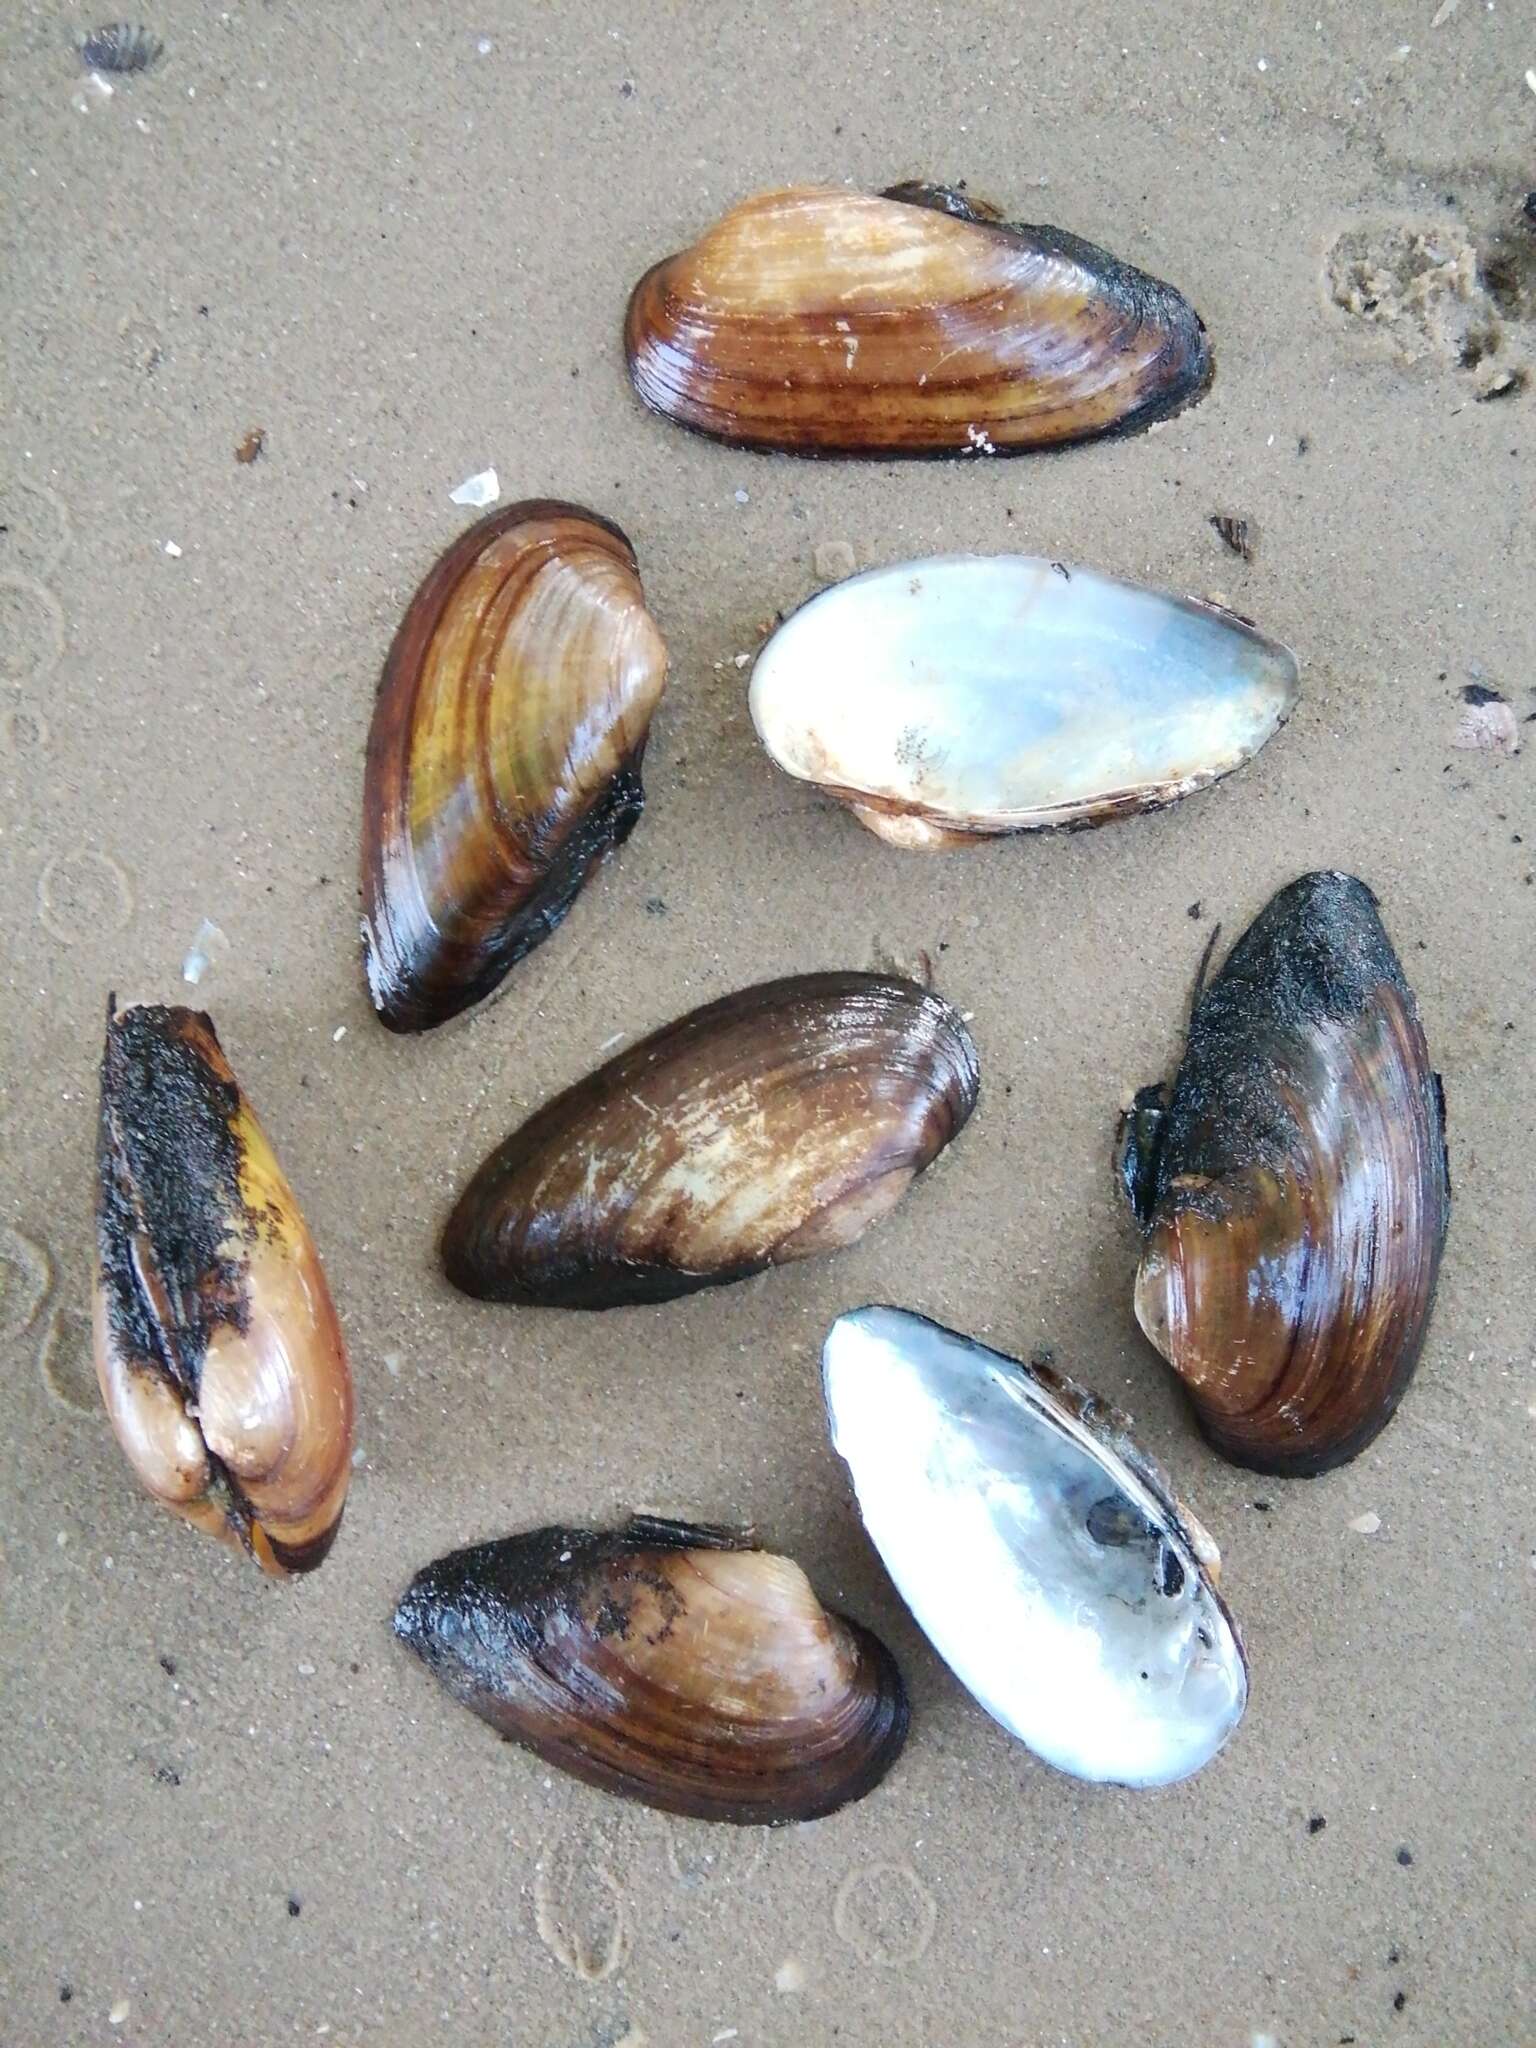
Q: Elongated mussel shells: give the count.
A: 8